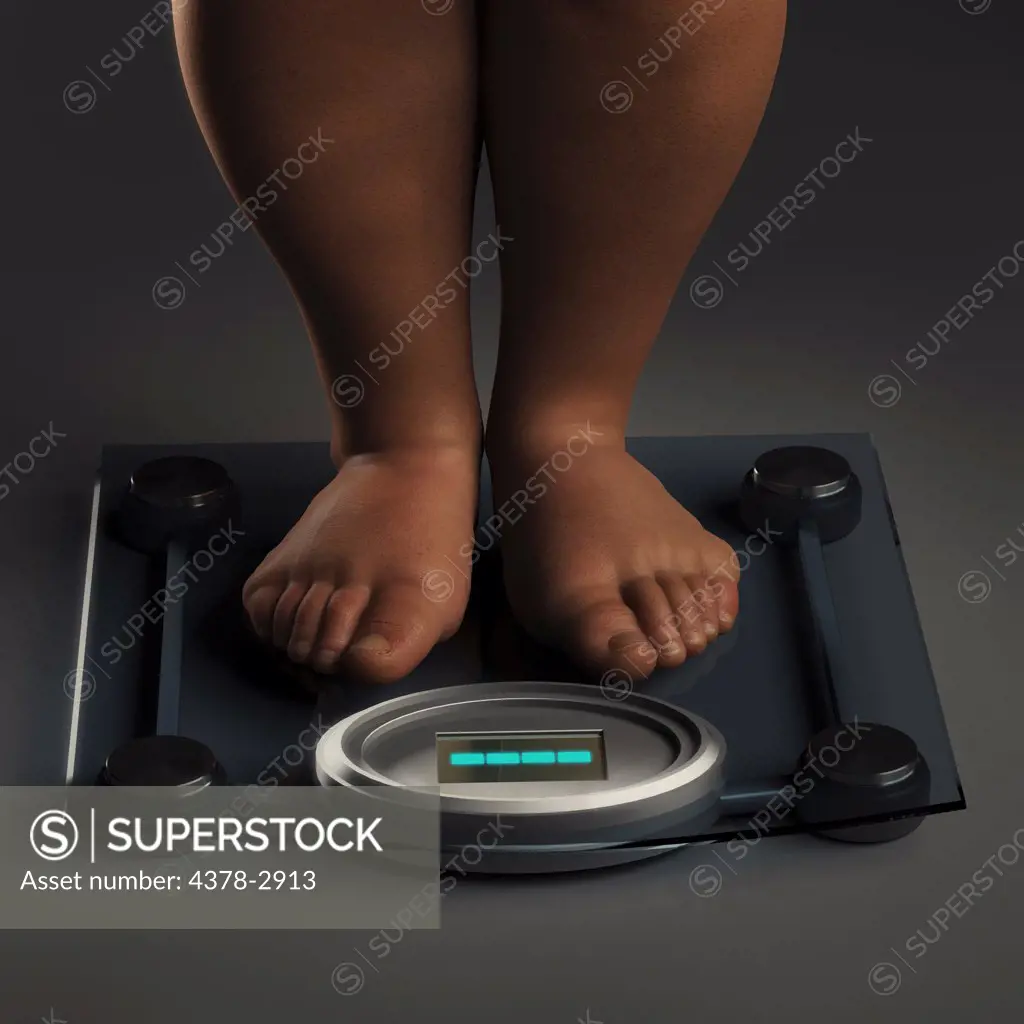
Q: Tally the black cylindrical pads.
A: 4